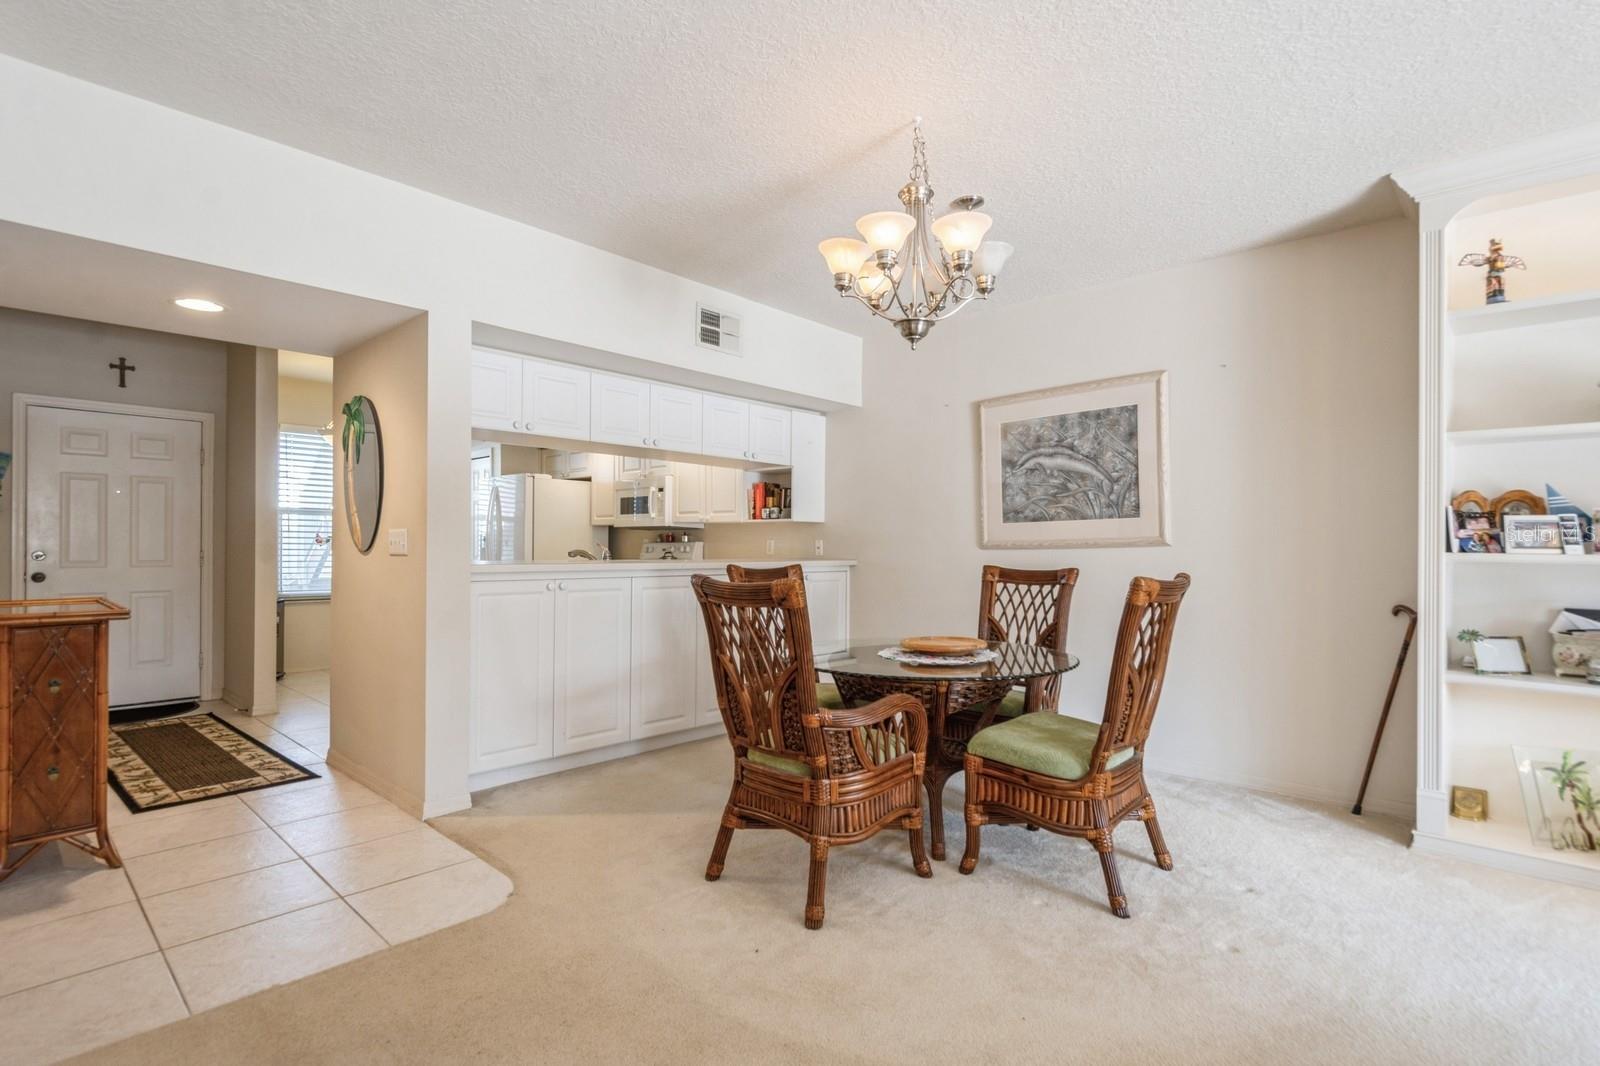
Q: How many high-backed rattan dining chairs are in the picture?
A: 4